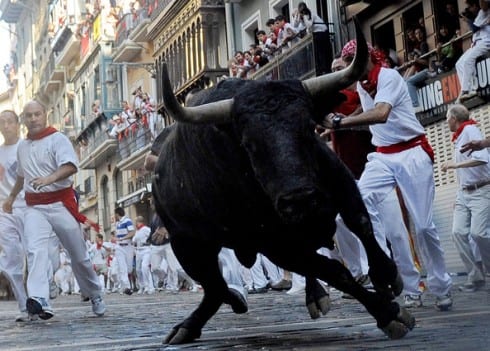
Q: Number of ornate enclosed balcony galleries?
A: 1